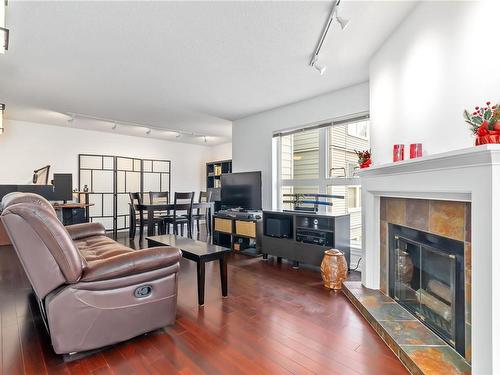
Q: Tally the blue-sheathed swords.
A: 2